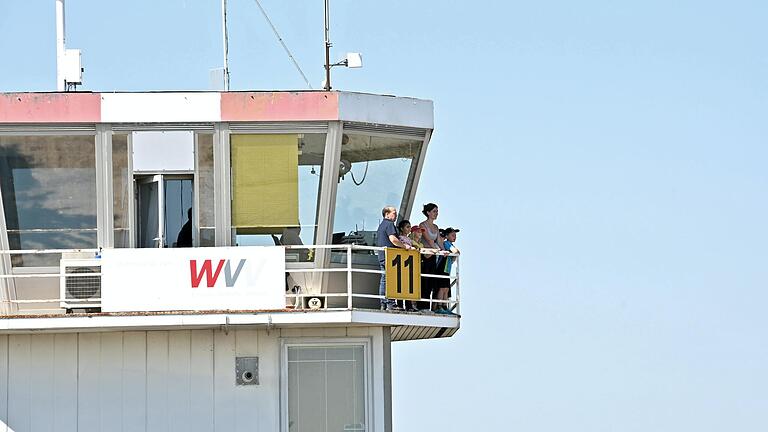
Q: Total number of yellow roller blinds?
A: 1